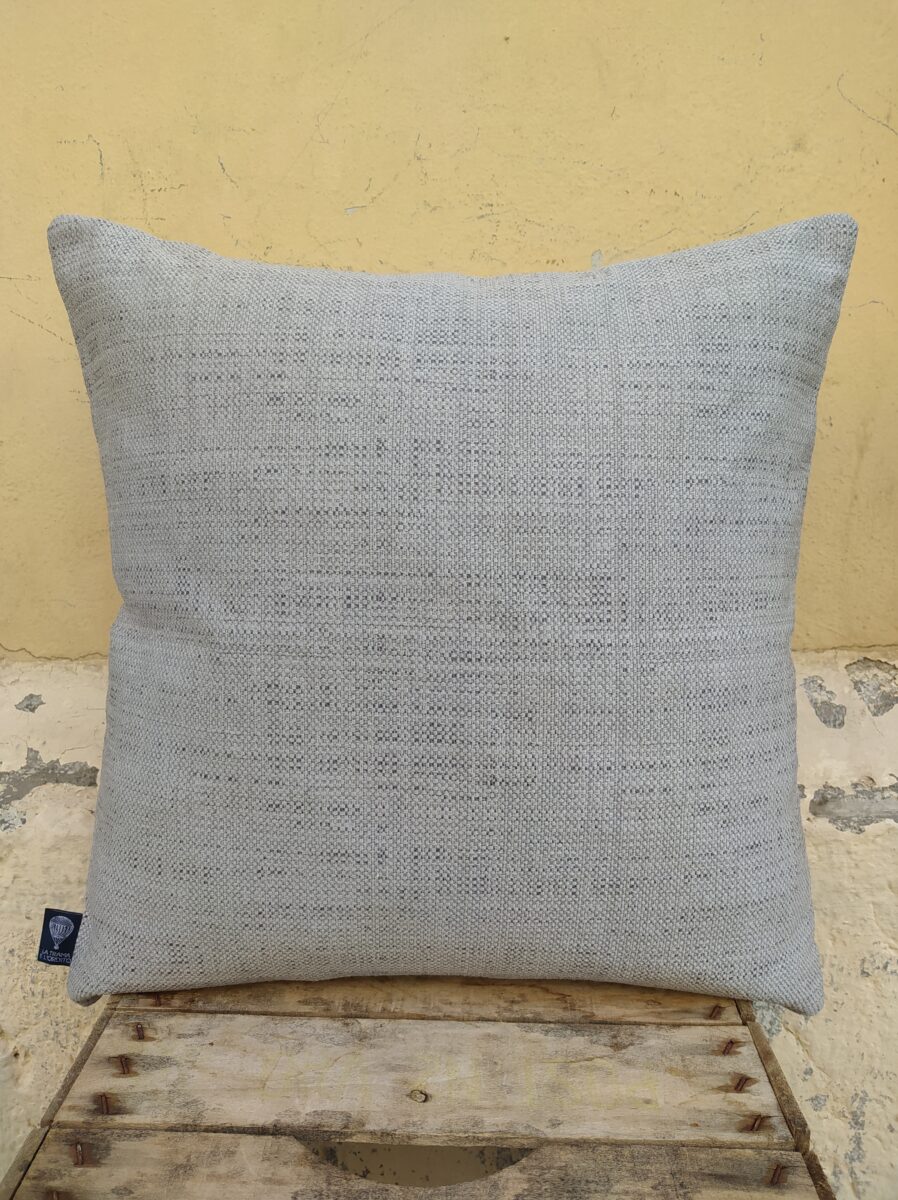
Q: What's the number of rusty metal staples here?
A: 11